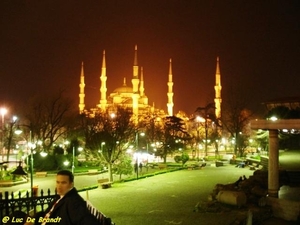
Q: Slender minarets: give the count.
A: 6